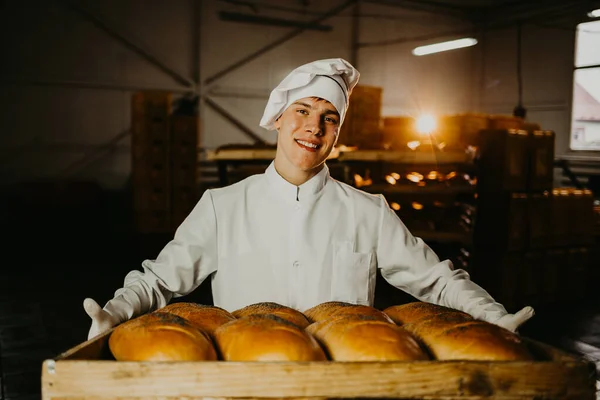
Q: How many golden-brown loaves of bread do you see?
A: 8